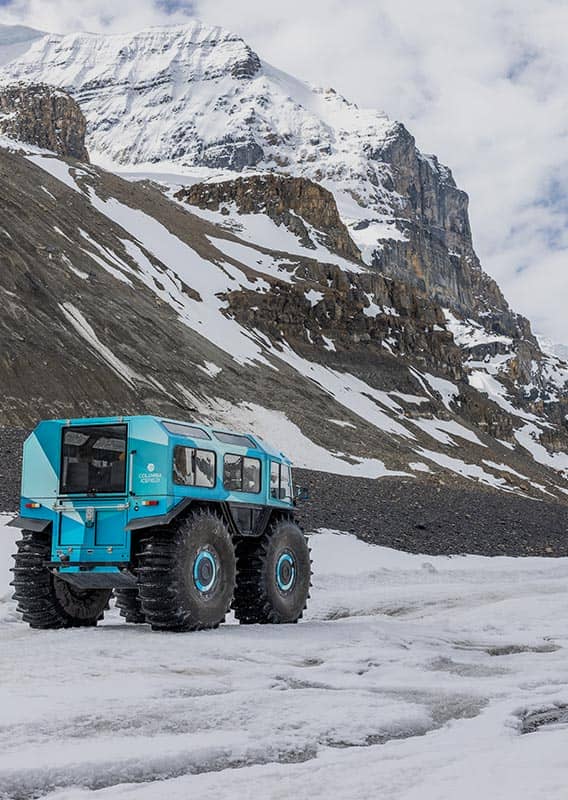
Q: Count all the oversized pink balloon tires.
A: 0